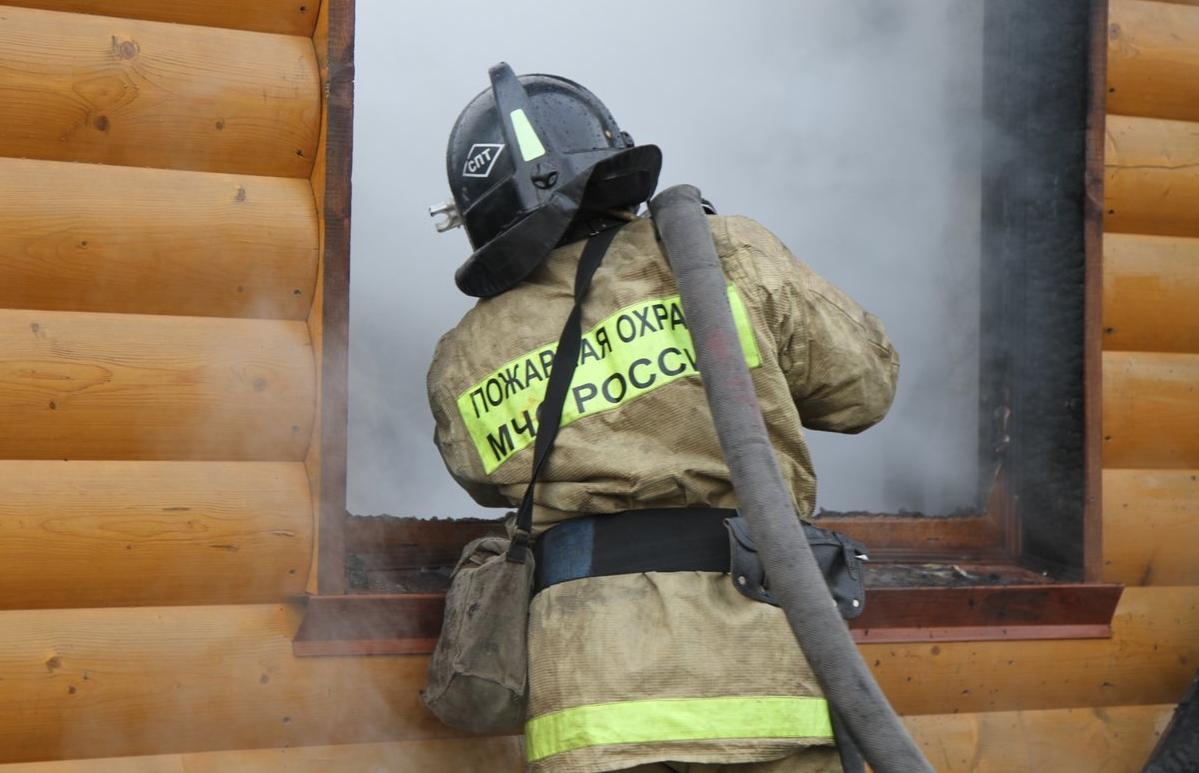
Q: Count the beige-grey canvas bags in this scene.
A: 1